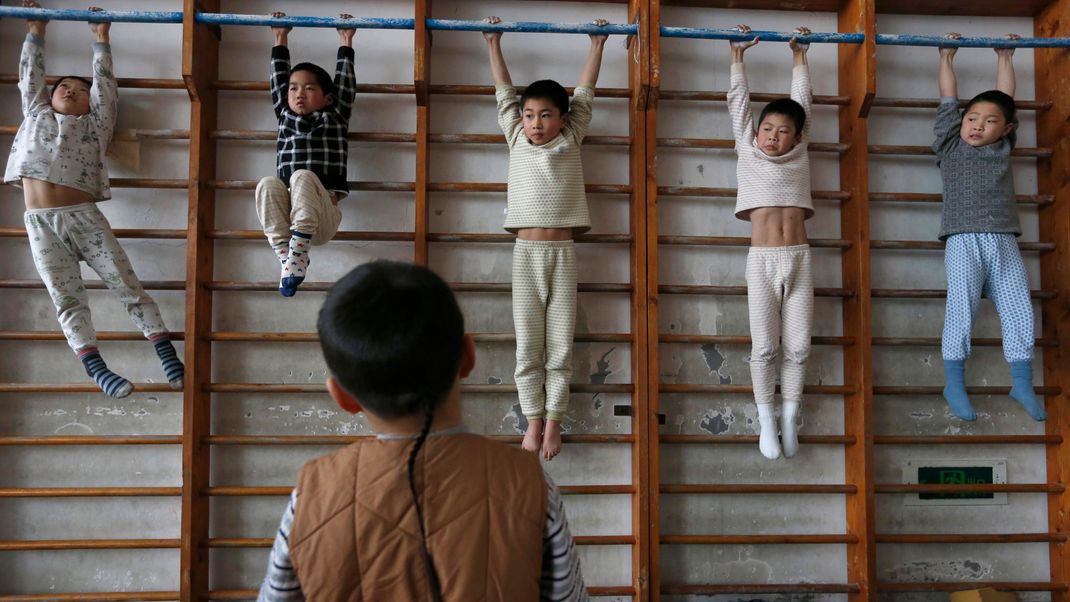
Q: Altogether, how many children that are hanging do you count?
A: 5